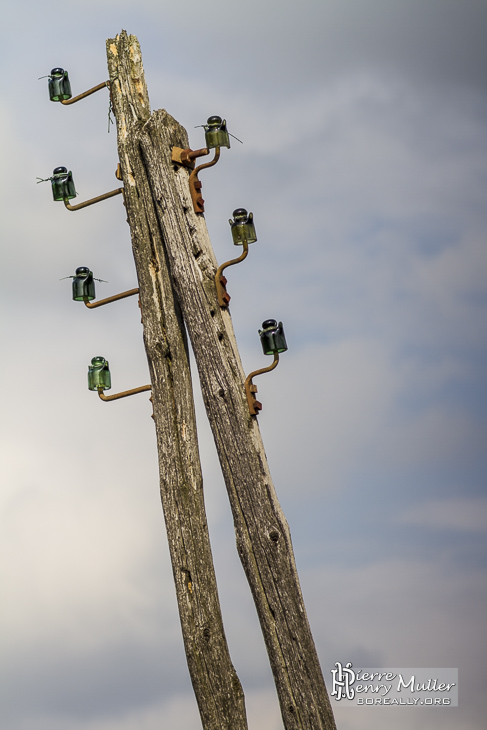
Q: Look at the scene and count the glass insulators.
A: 7